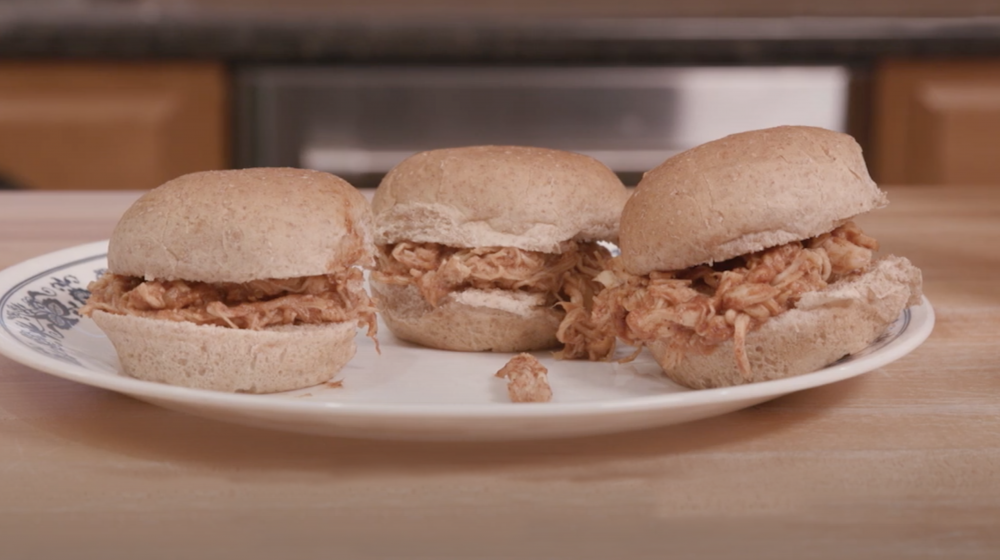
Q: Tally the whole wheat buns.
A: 3